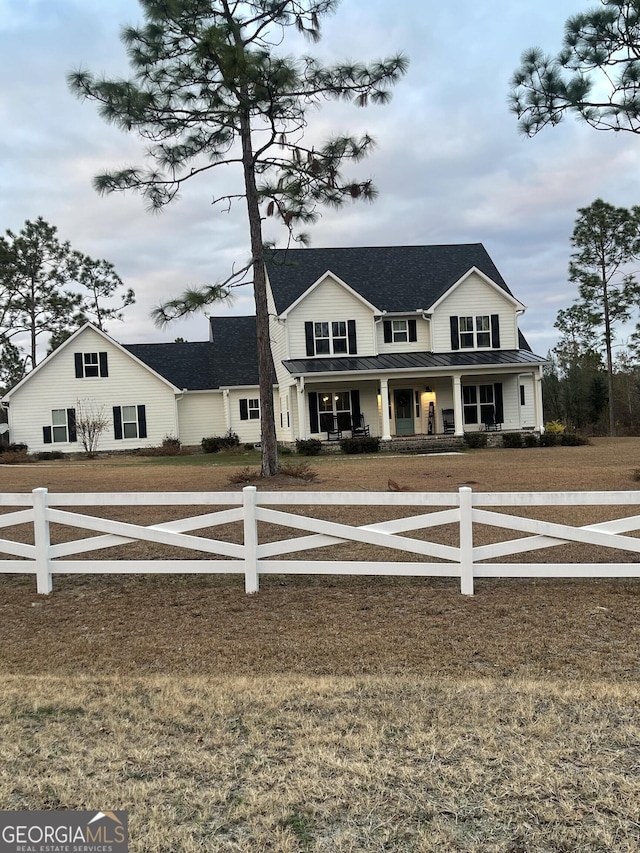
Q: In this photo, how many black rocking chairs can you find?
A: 4